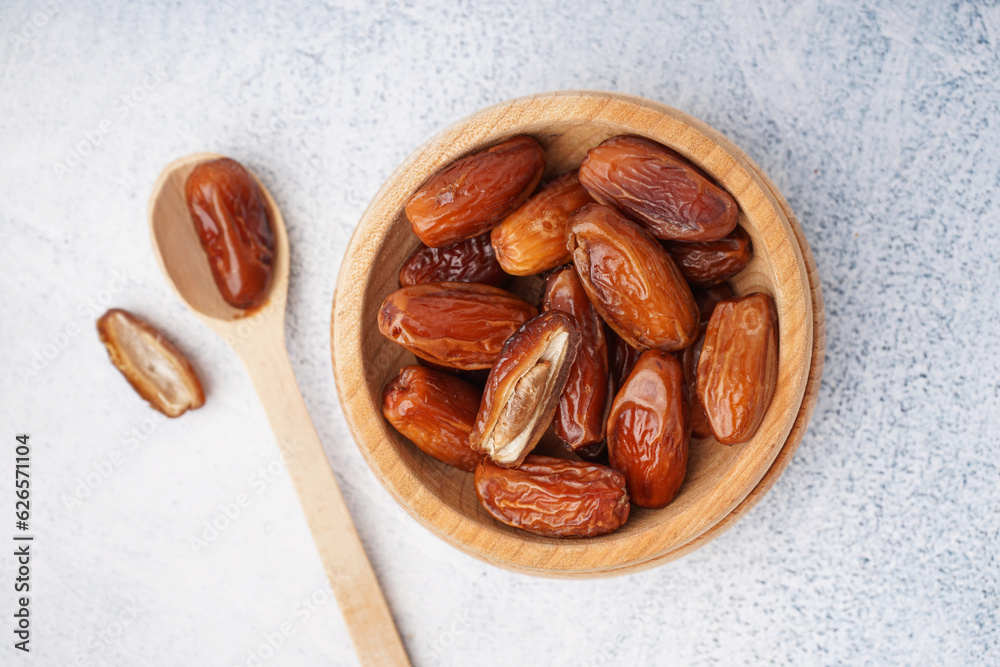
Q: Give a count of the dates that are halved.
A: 2